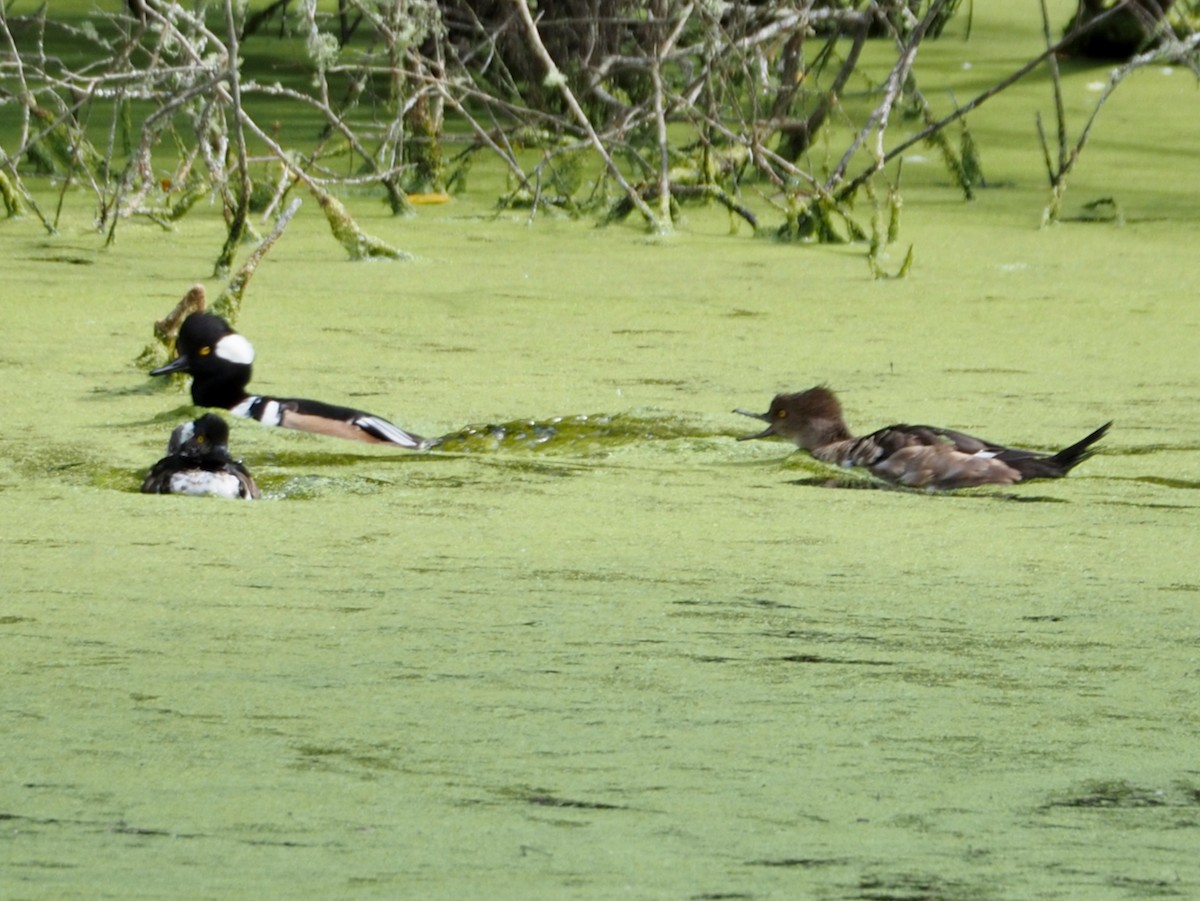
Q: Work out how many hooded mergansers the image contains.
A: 3